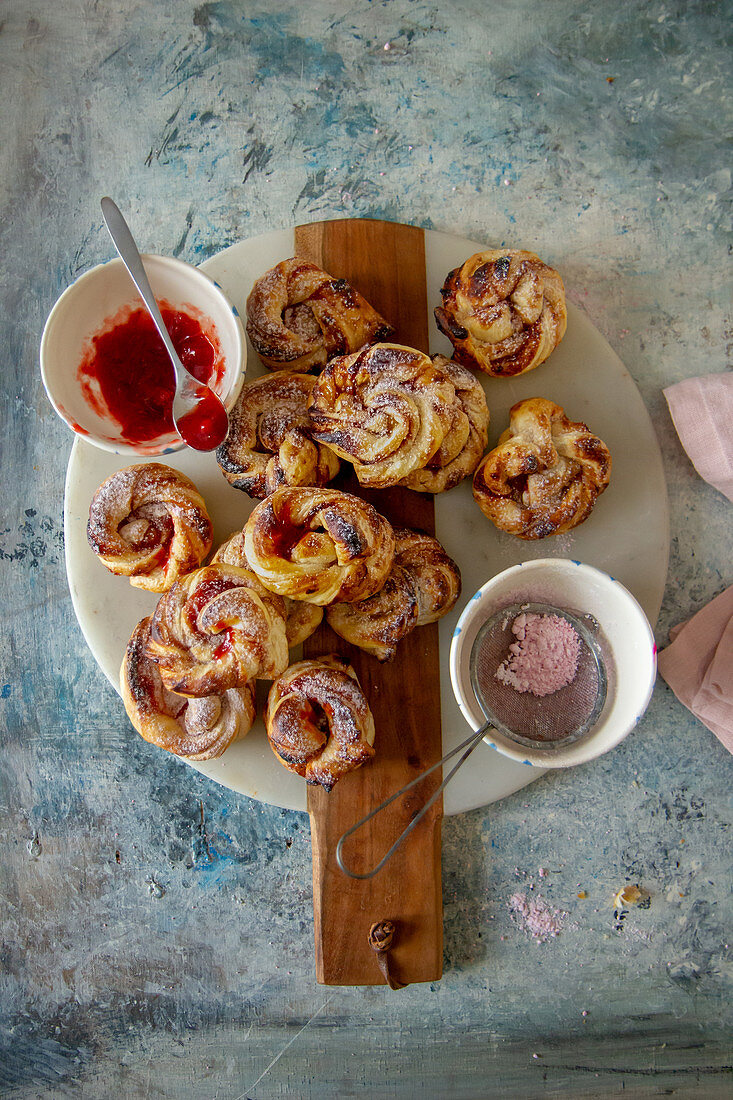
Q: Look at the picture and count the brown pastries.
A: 13